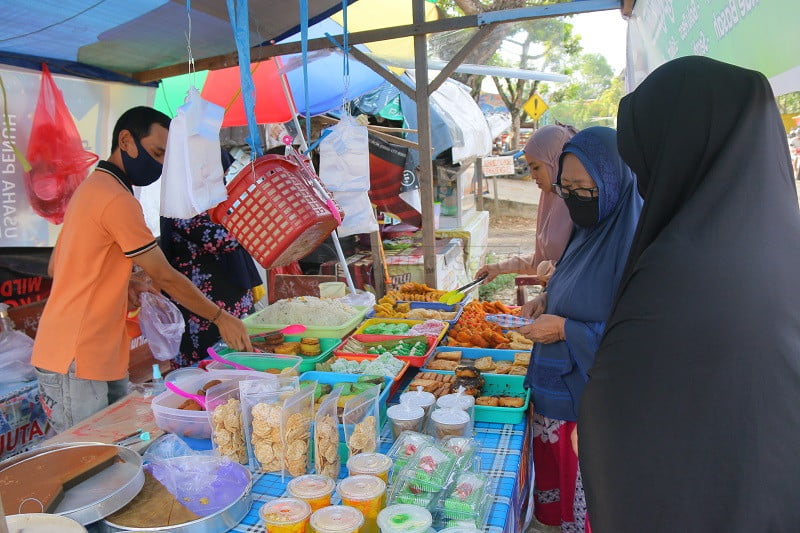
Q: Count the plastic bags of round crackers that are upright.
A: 5